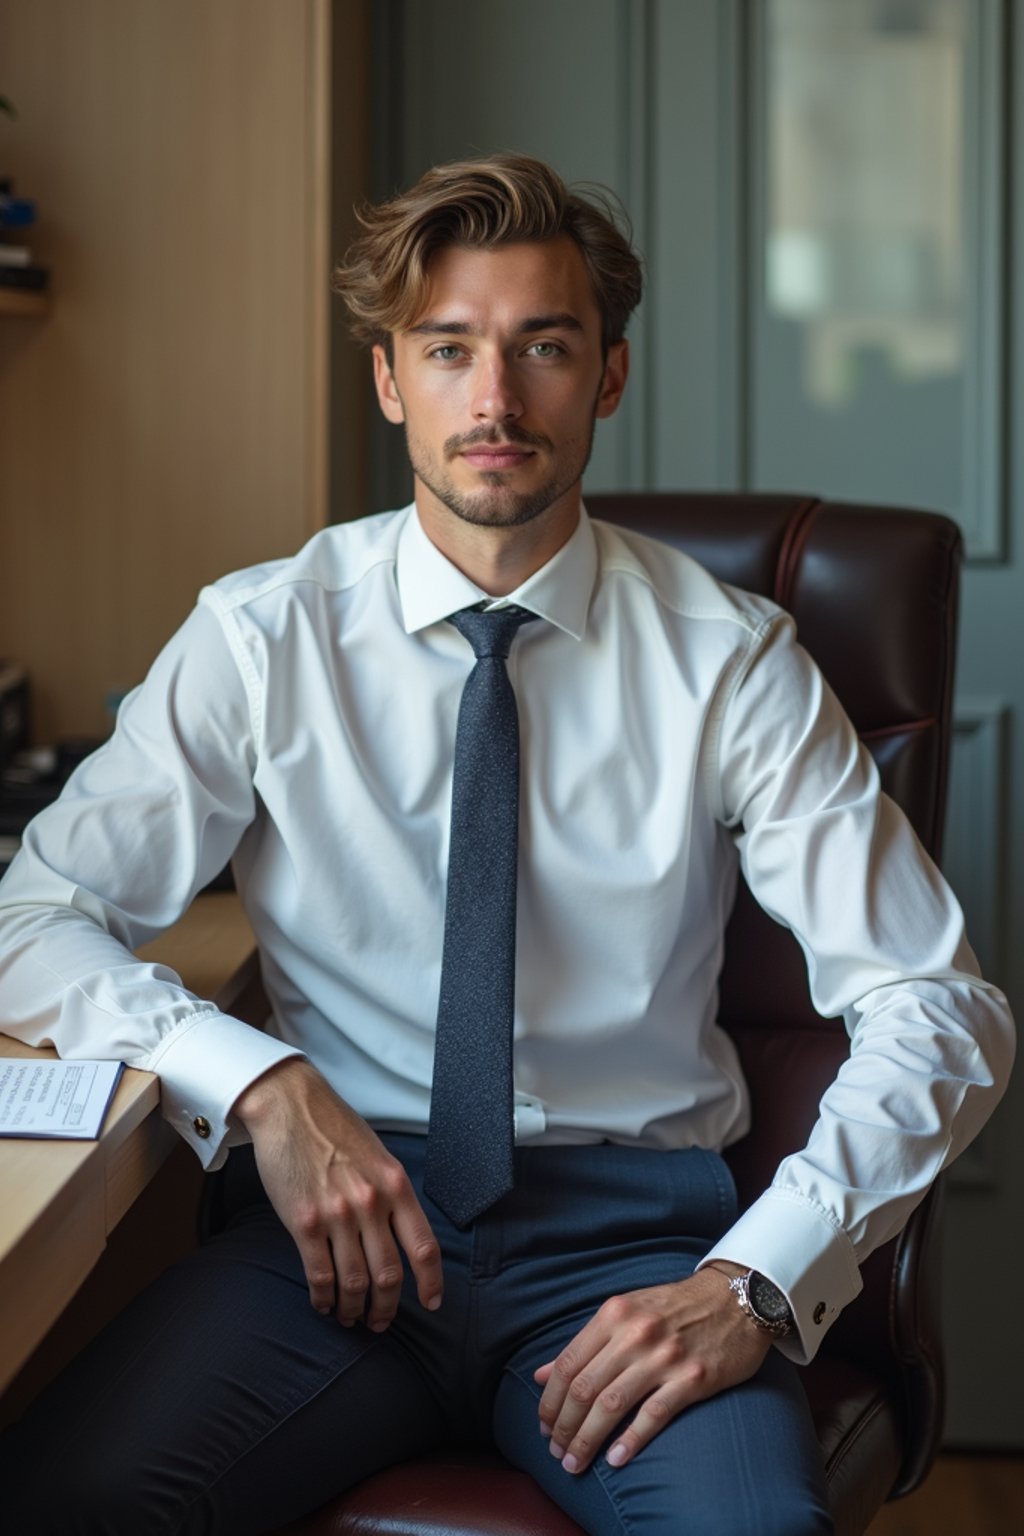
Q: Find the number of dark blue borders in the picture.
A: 1